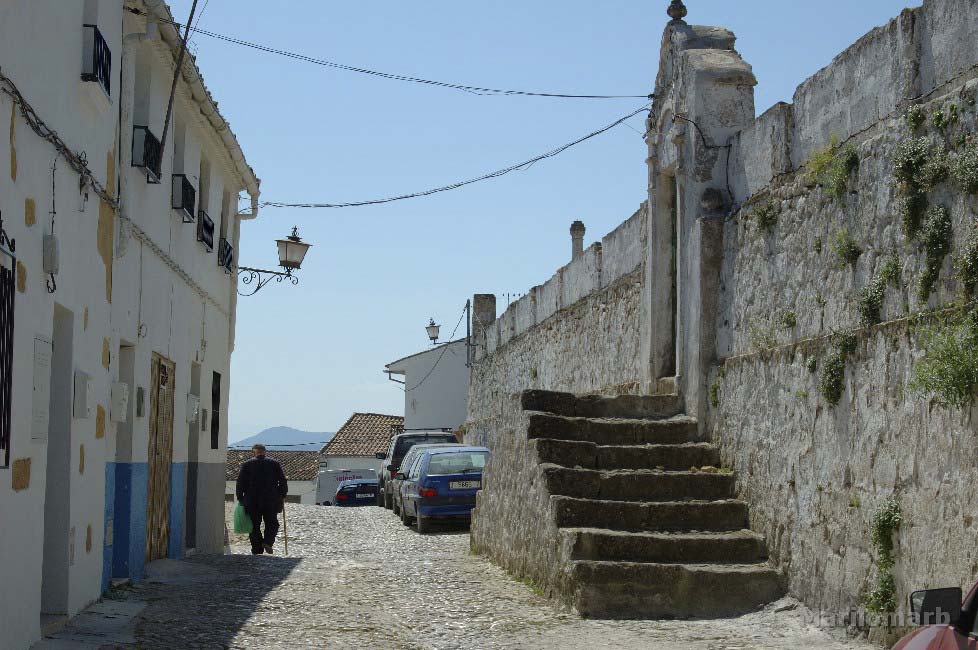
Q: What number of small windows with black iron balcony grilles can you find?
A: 5